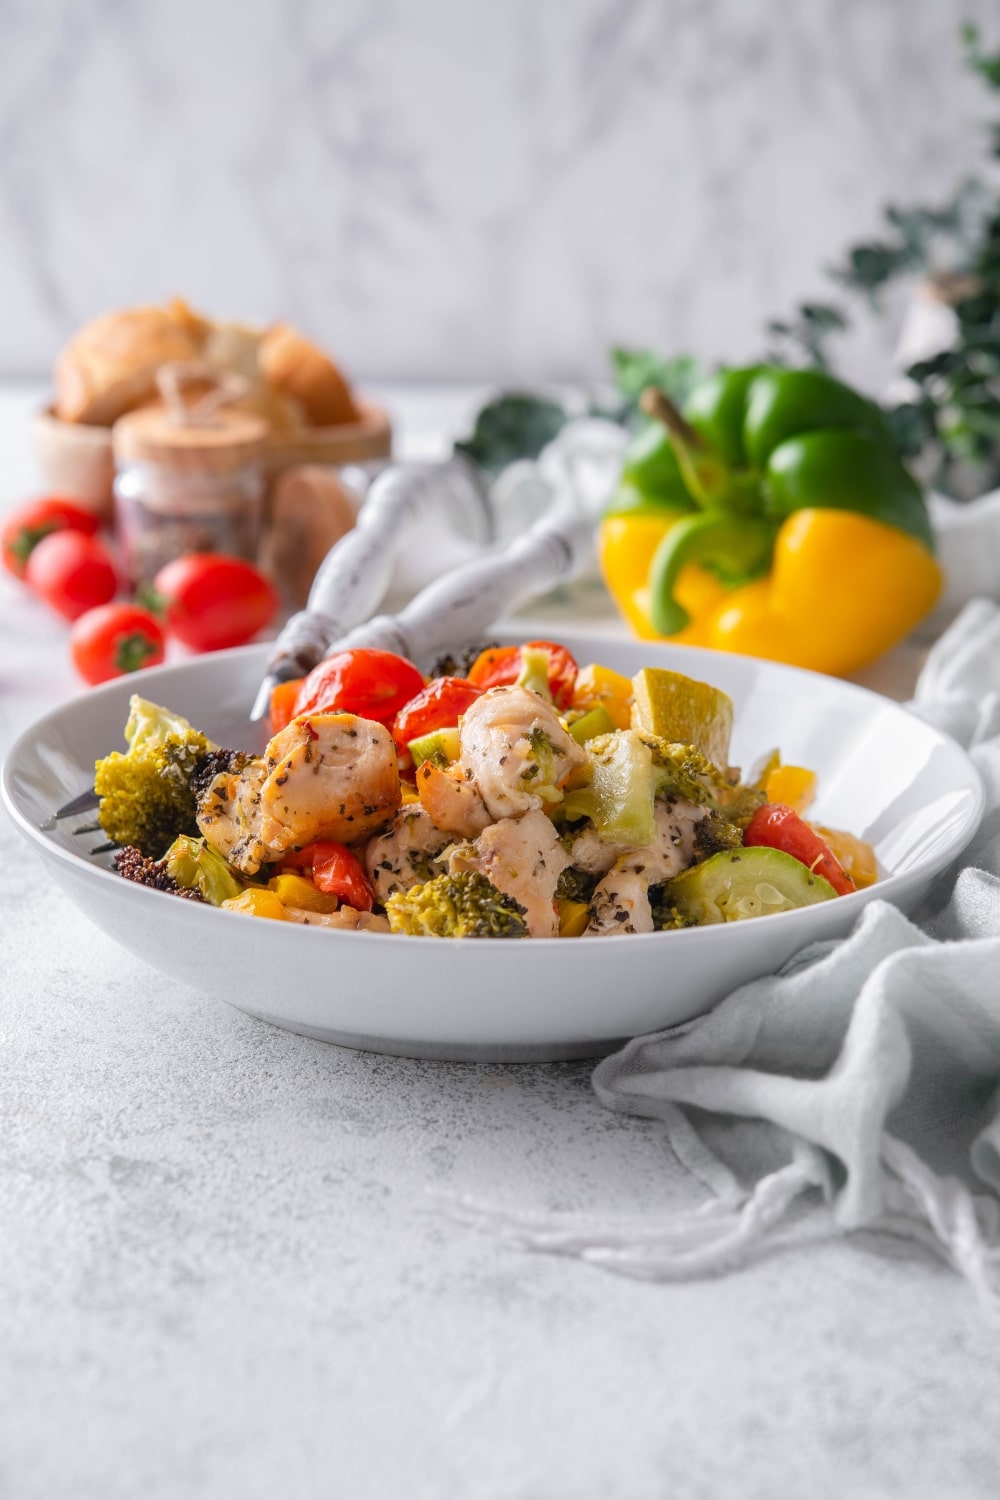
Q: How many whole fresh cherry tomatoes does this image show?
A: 4